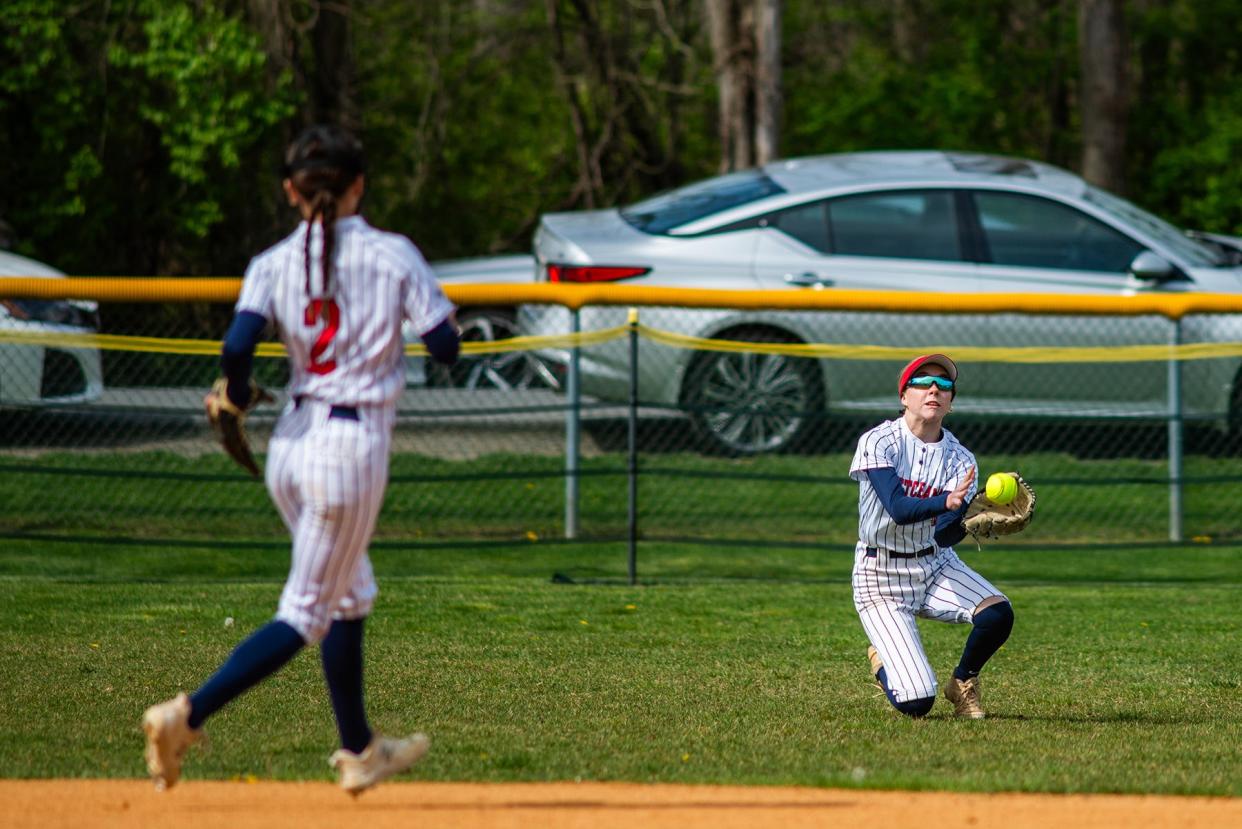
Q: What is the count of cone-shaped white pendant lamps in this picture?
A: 0